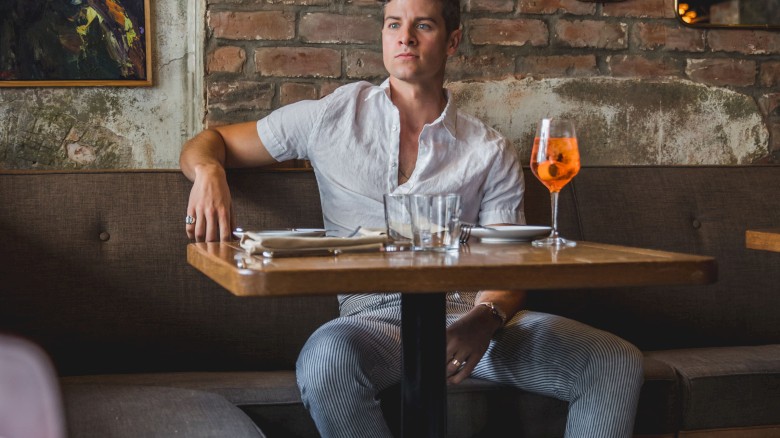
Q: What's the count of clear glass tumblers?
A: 2